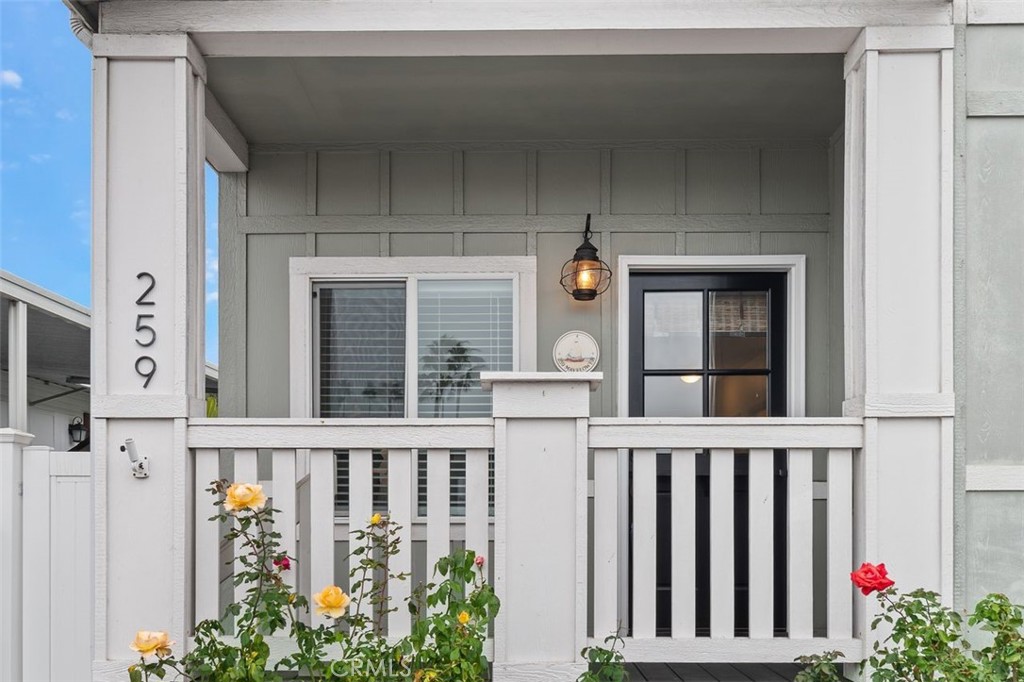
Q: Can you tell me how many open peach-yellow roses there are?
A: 3